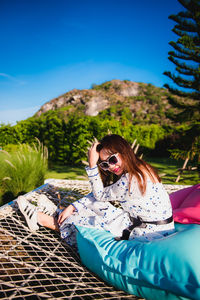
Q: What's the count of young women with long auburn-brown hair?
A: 1